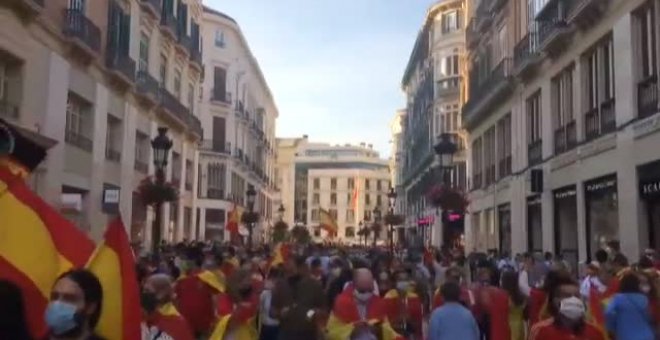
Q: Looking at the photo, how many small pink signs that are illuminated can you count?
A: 2